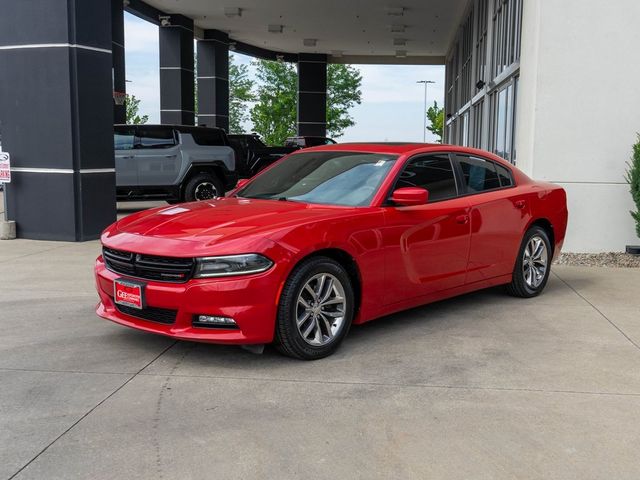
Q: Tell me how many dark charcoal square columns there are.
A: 5